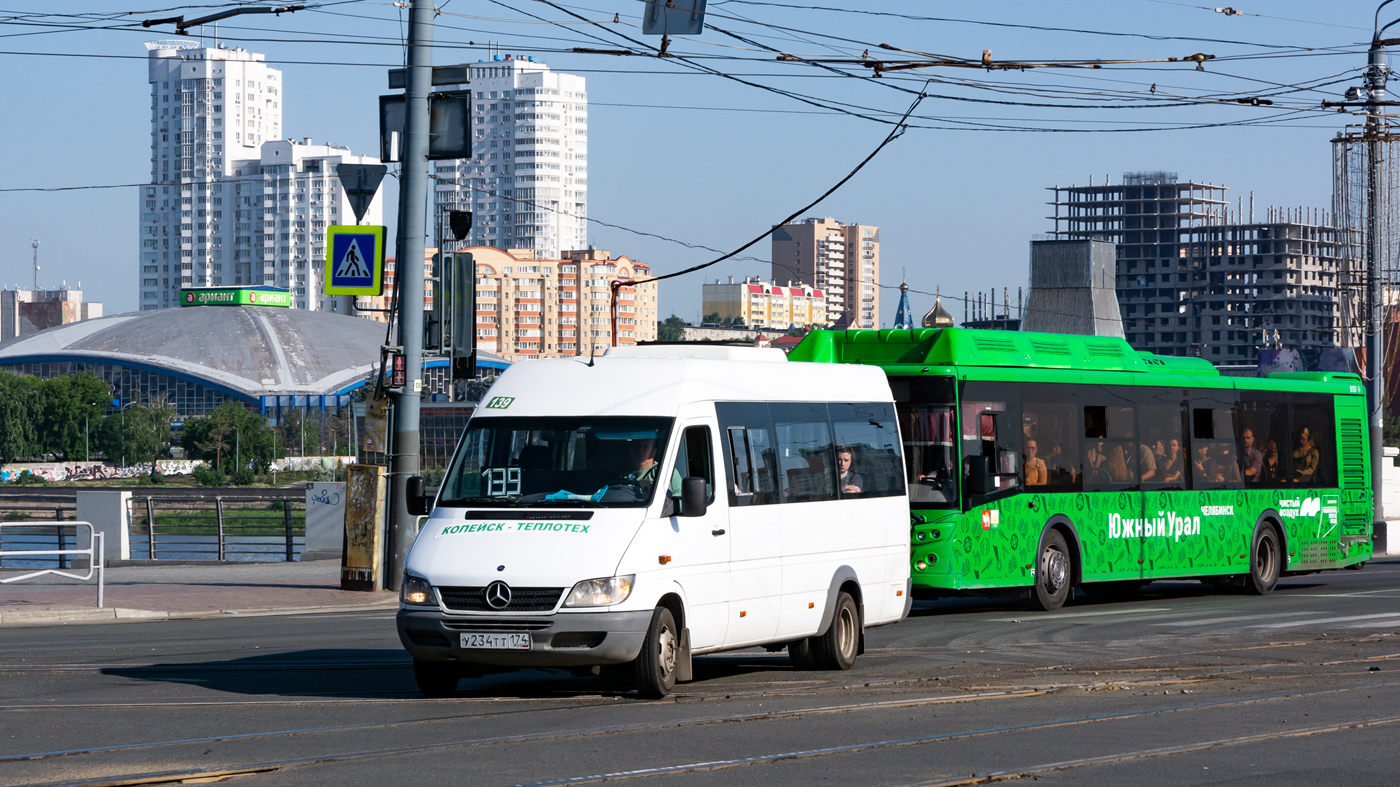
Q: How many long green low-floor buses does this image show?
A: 1